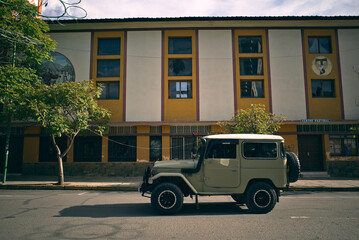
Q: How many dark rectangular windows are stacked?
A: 11